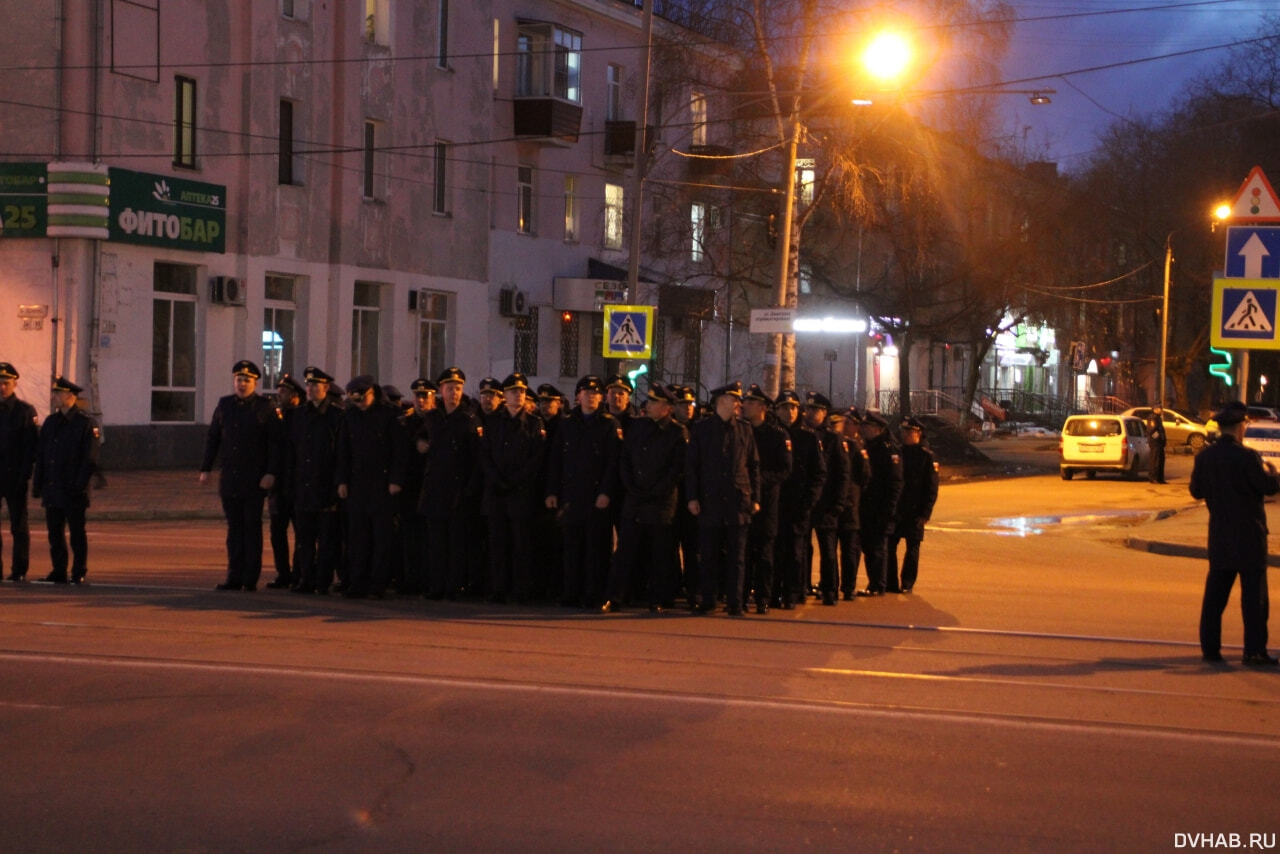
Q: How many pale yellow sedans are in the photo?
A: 1